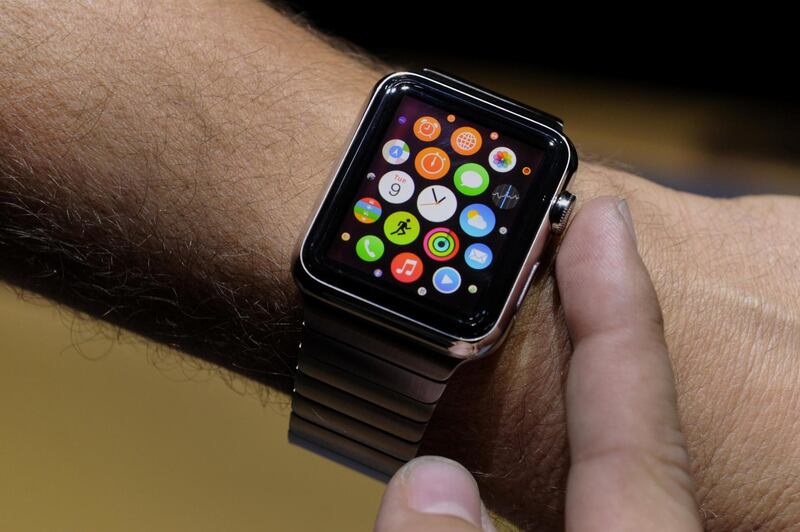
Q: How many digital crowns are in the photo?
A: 1